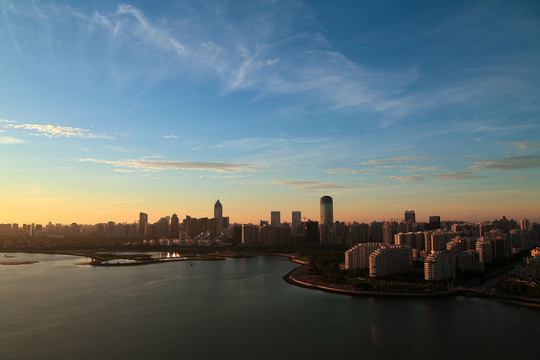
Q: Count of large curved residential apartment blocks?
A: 3